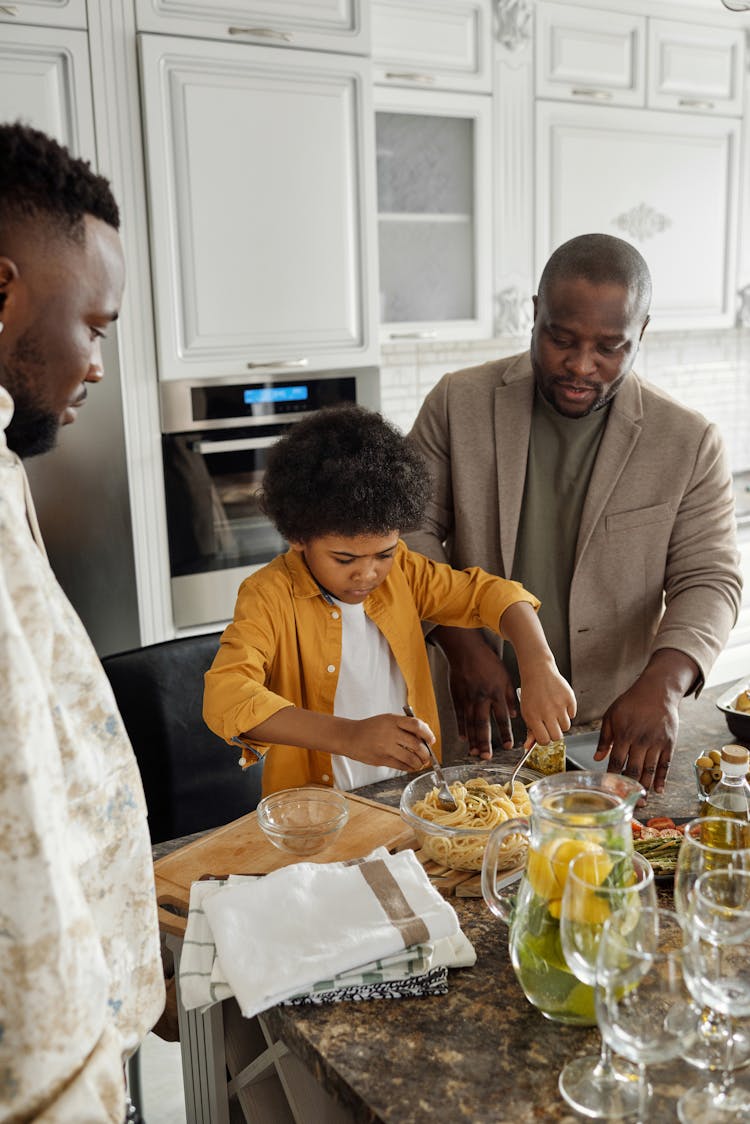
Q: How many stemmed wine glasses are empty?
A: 4